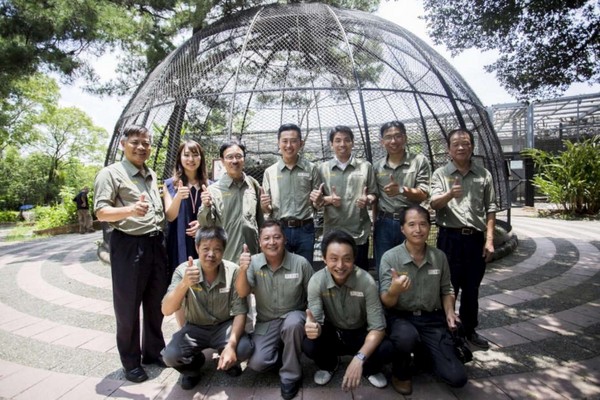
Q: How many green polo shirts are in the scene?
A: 10